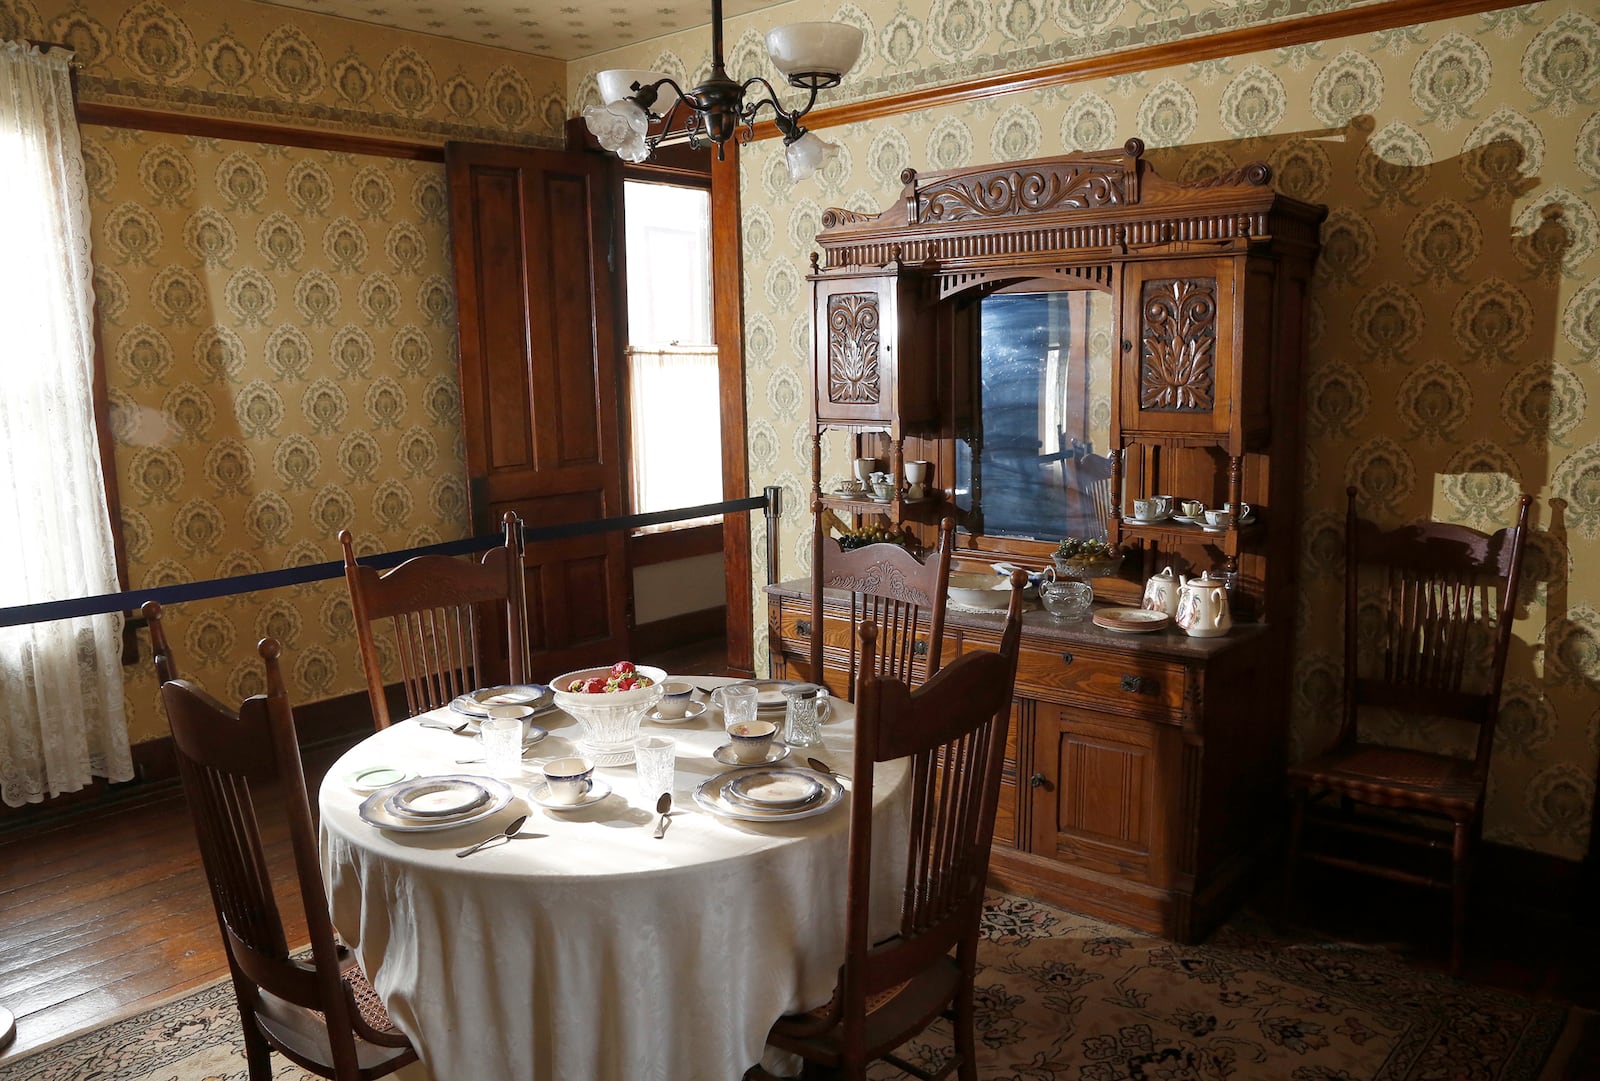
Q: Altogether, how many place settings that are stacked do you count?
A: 4